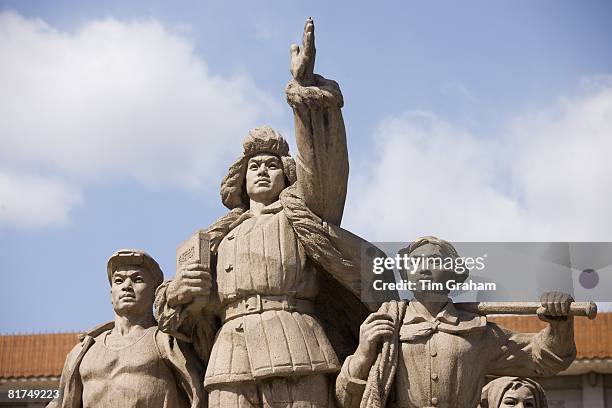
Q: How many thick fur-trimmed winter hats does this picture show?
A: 1